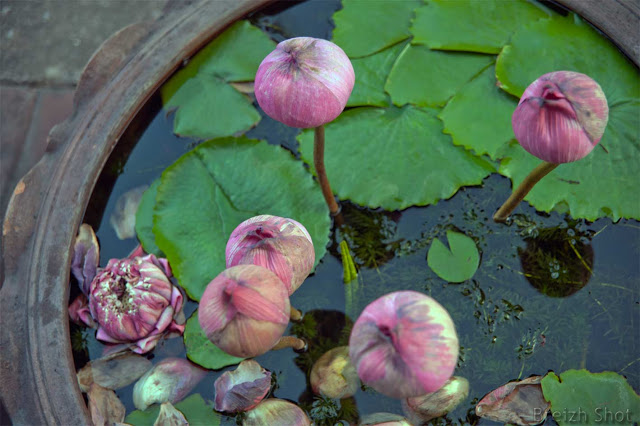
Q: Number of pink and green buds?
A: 5